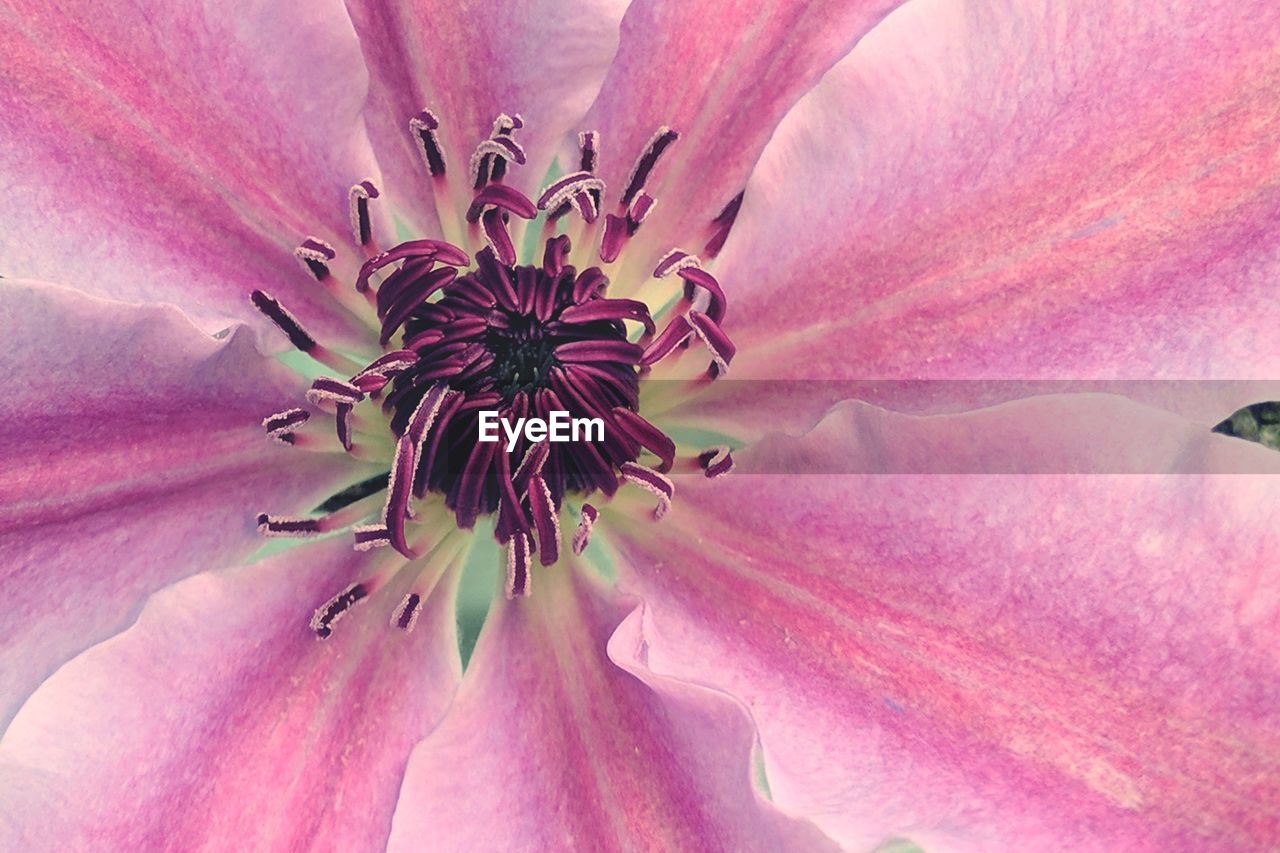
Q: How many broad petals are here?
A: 8